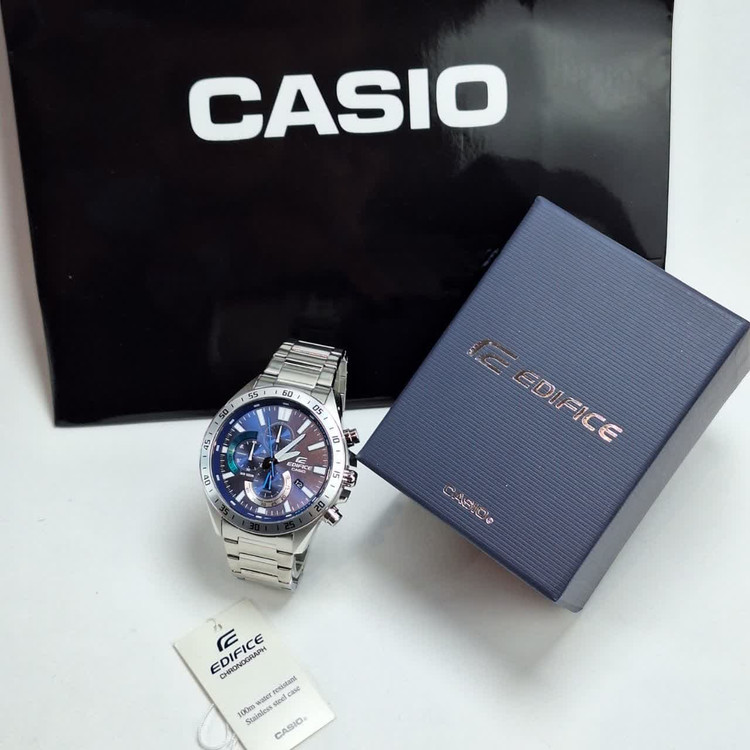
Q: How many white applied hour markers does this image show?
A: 12